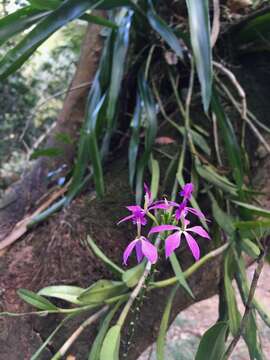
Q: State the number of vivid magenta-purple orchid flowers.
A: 4